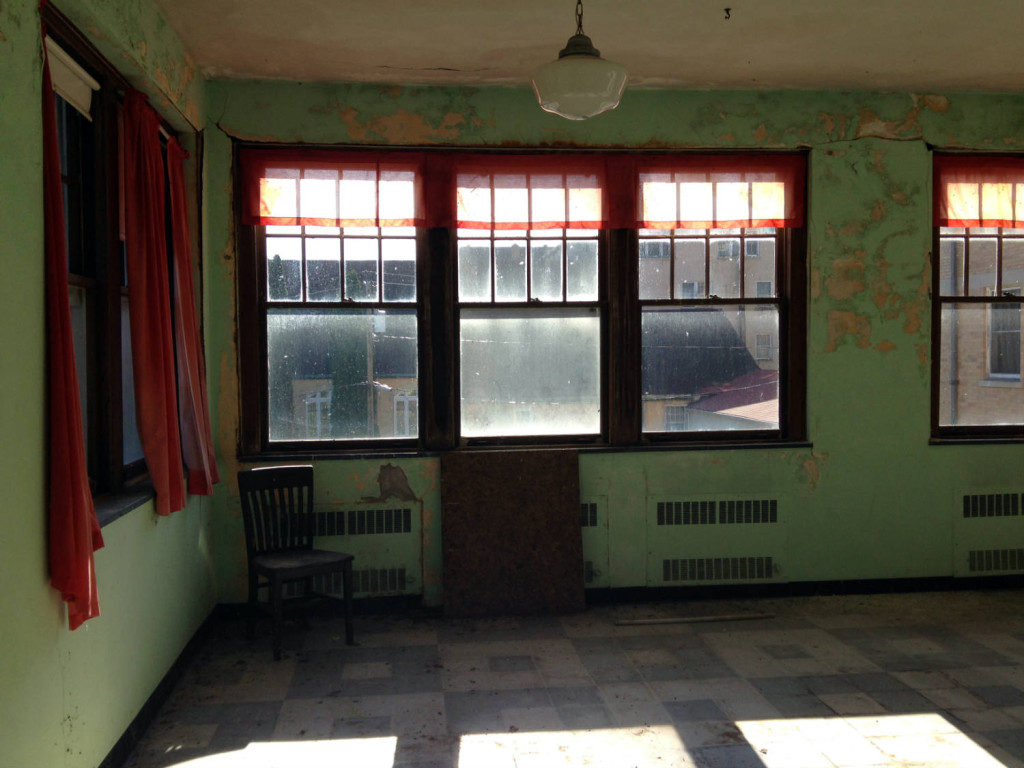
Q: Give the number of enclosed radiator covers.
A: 4